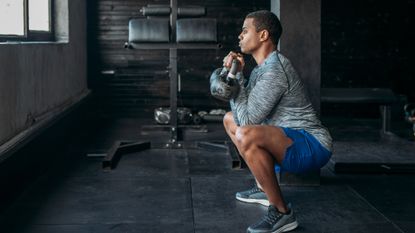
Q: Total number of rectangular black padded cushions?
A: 2